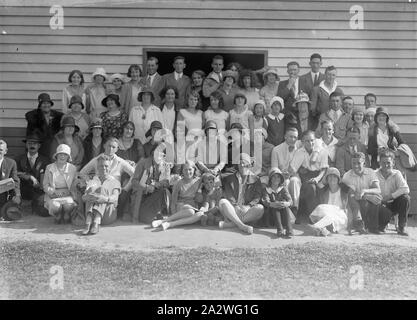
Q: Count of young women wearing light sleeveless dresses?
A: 3